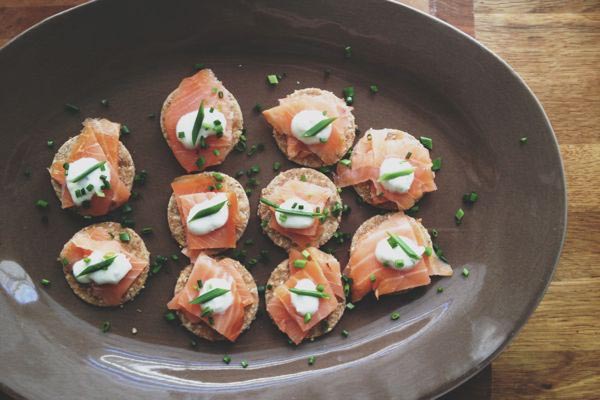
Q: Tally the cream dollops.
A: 10